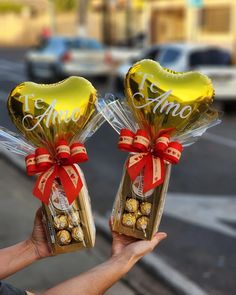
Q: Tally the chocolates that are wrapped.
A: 8